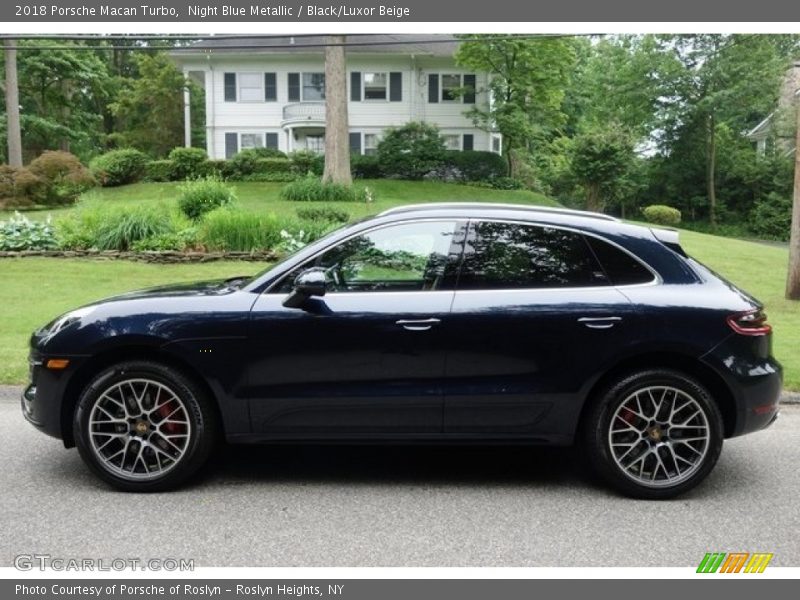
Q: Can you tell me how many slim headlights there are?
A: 1